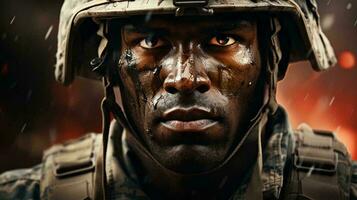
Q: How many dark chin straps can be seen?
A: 1